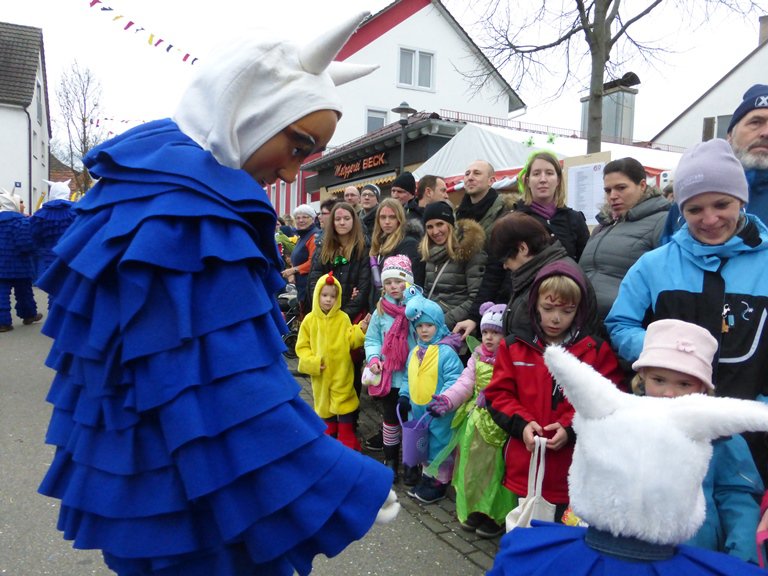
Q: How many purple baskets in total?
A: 1